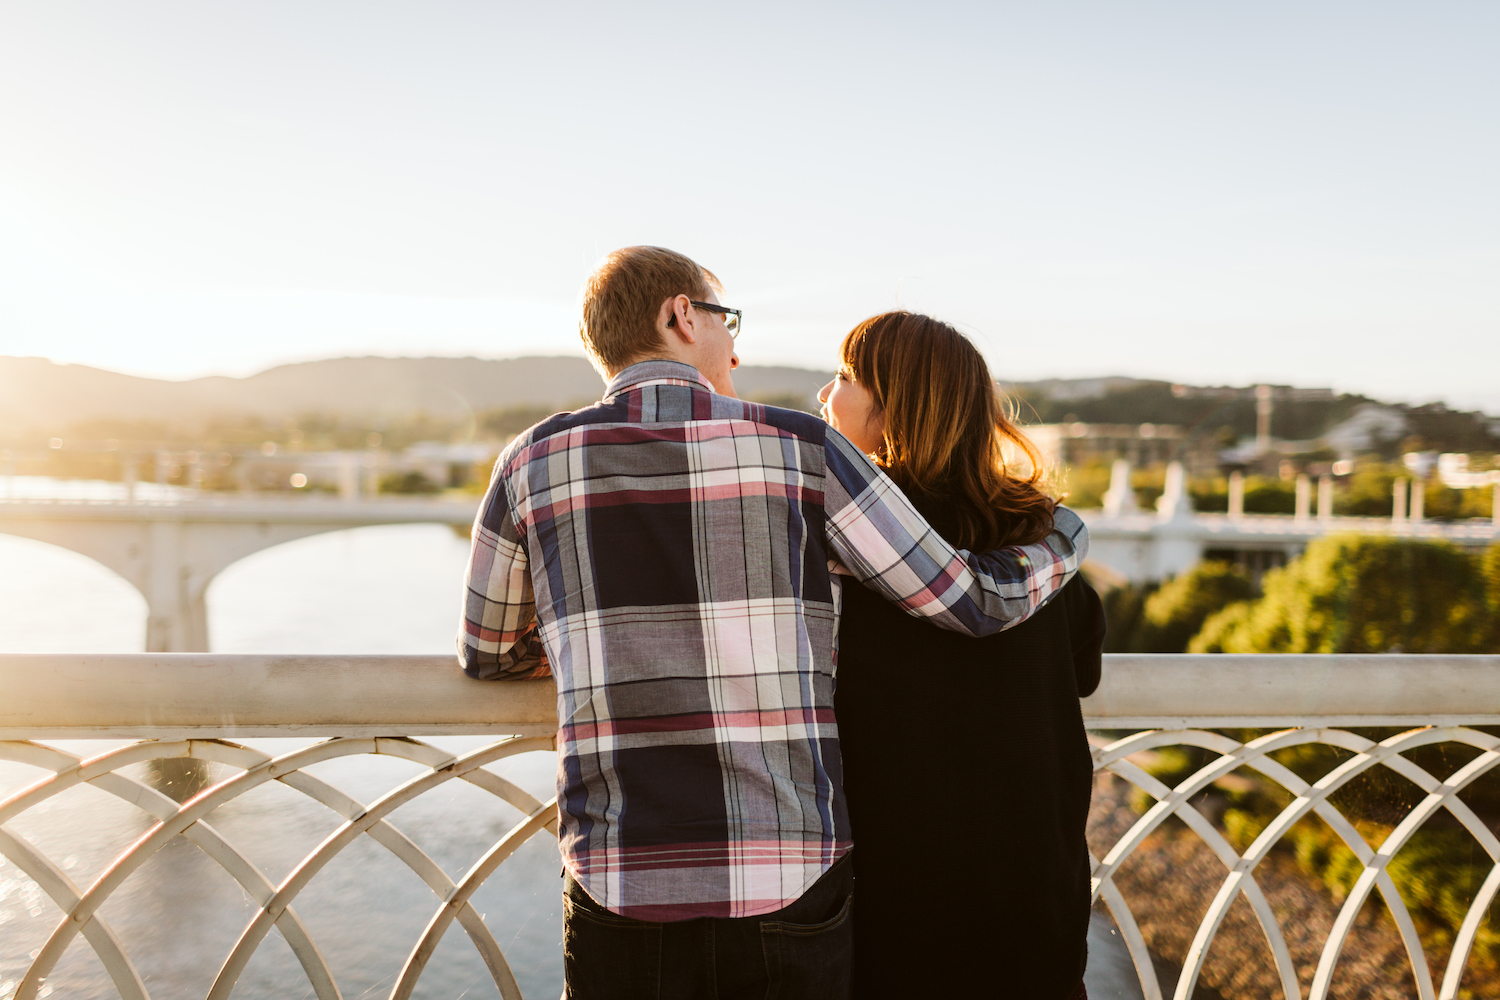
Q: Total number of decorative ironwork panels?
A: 2